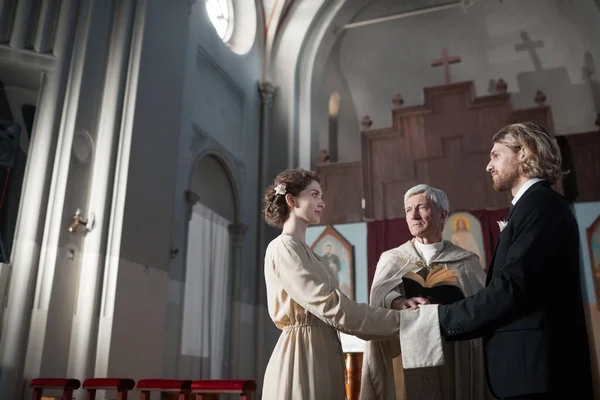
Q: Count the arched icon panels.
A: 3